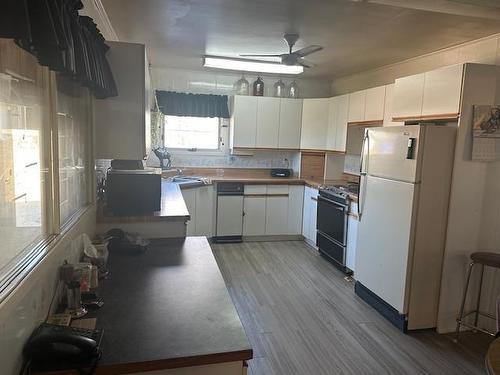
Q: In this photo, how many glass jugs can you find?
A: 4